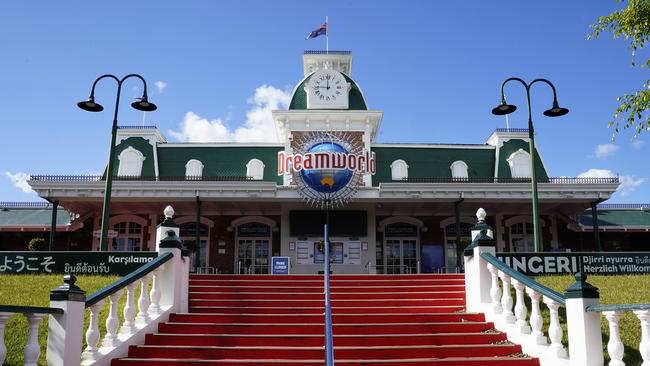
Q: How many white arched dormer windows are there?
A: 6